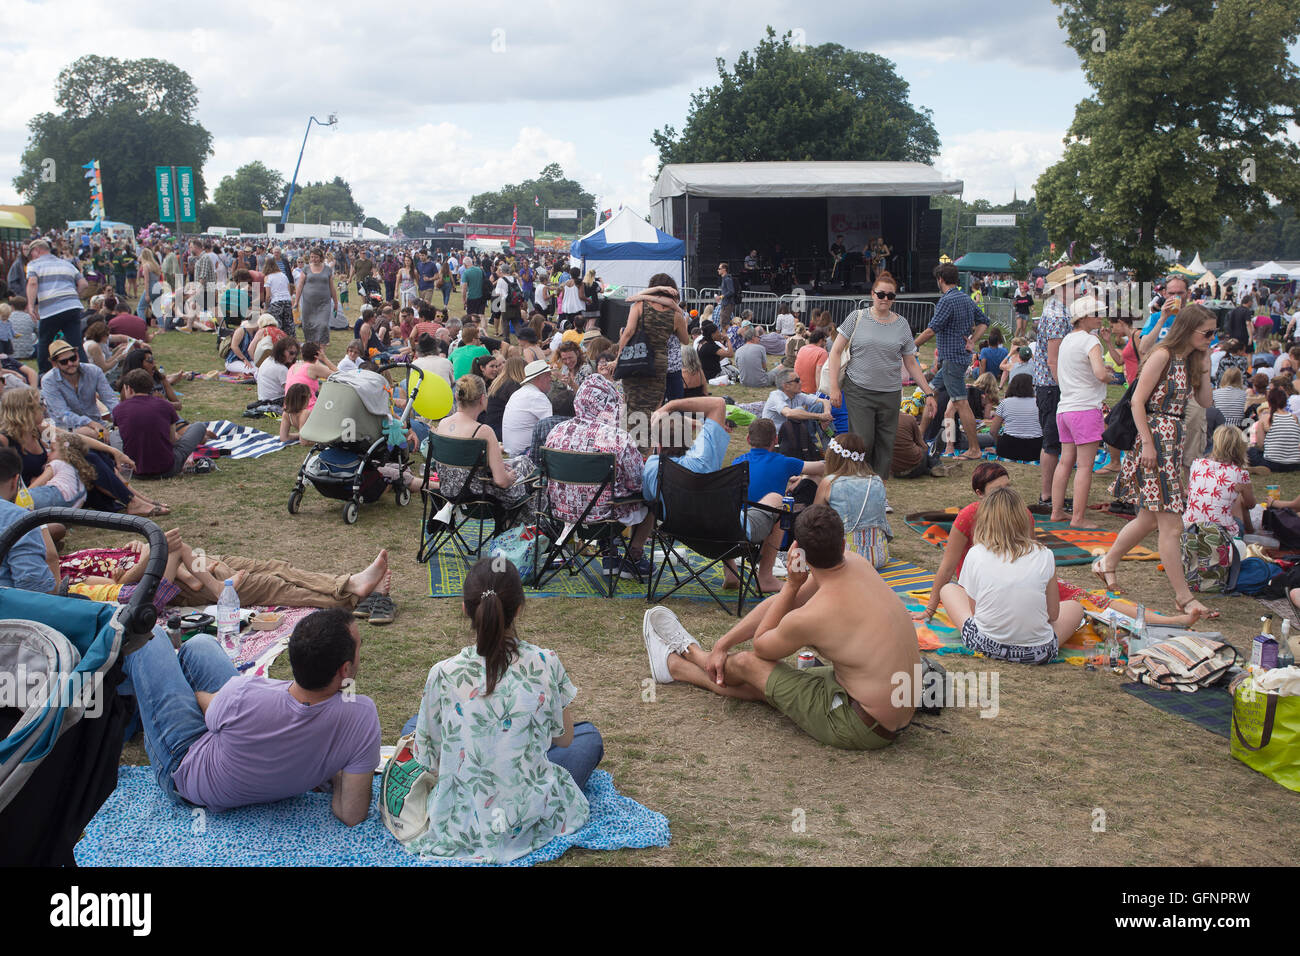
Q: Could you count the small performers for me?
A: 5